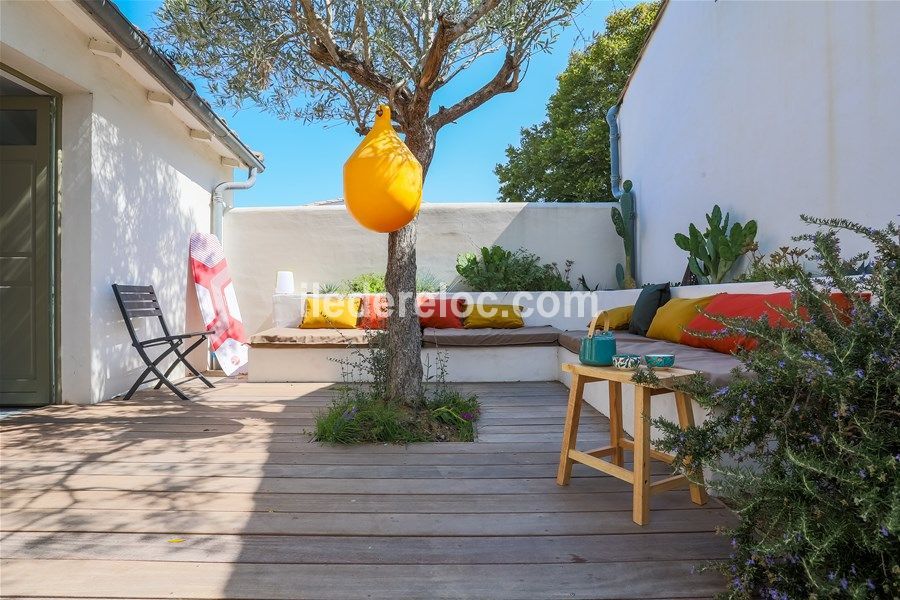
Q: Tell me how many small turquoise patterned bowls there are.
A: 2